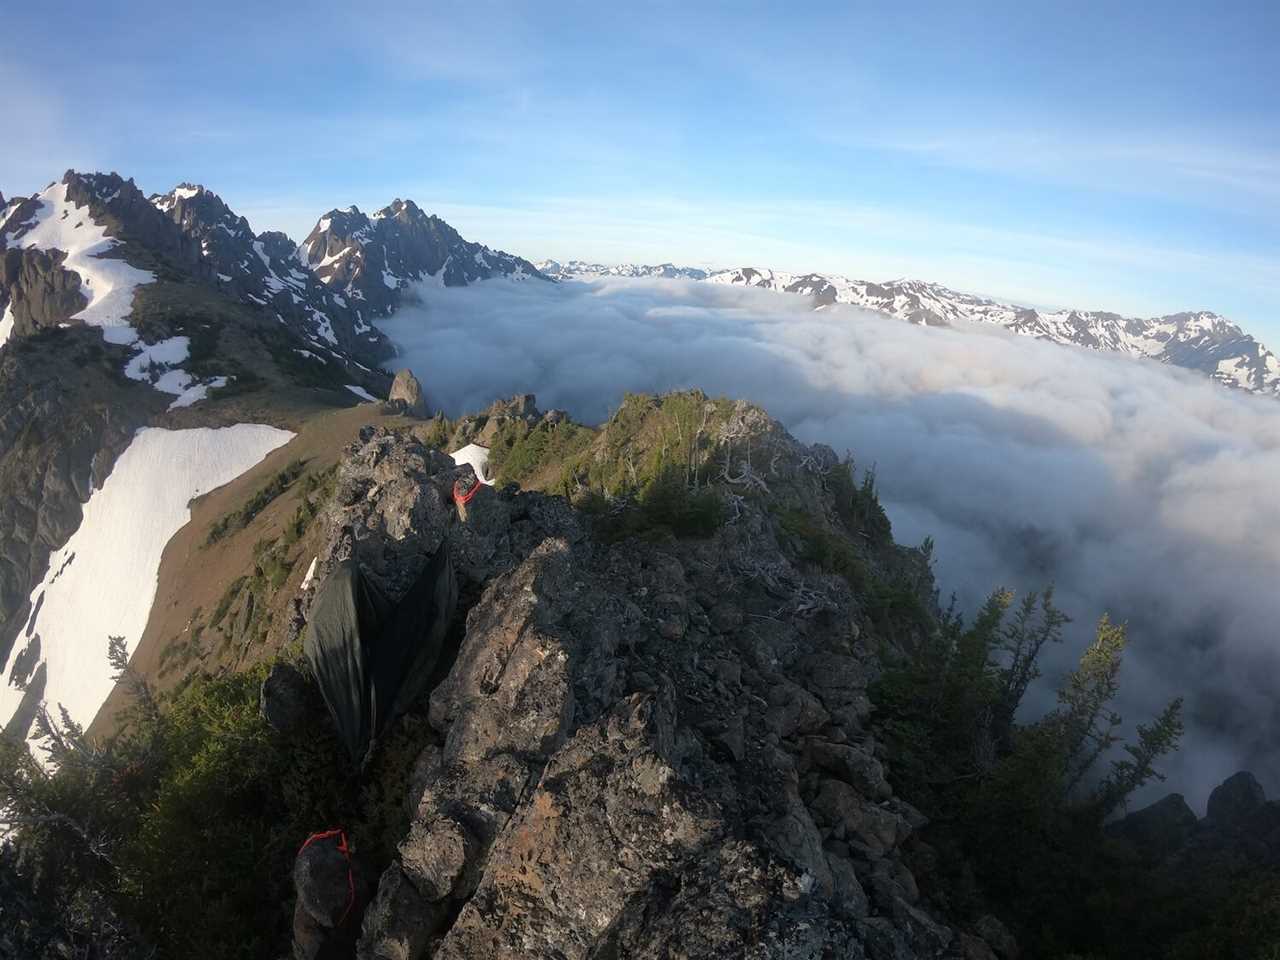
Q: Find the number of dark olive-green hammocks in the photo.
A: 1